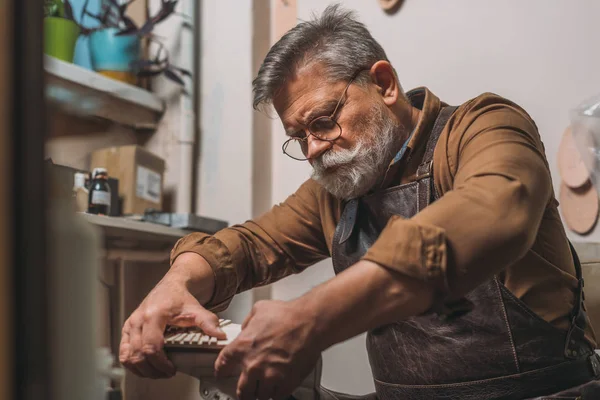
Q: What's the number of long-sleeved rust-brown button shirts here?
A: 1